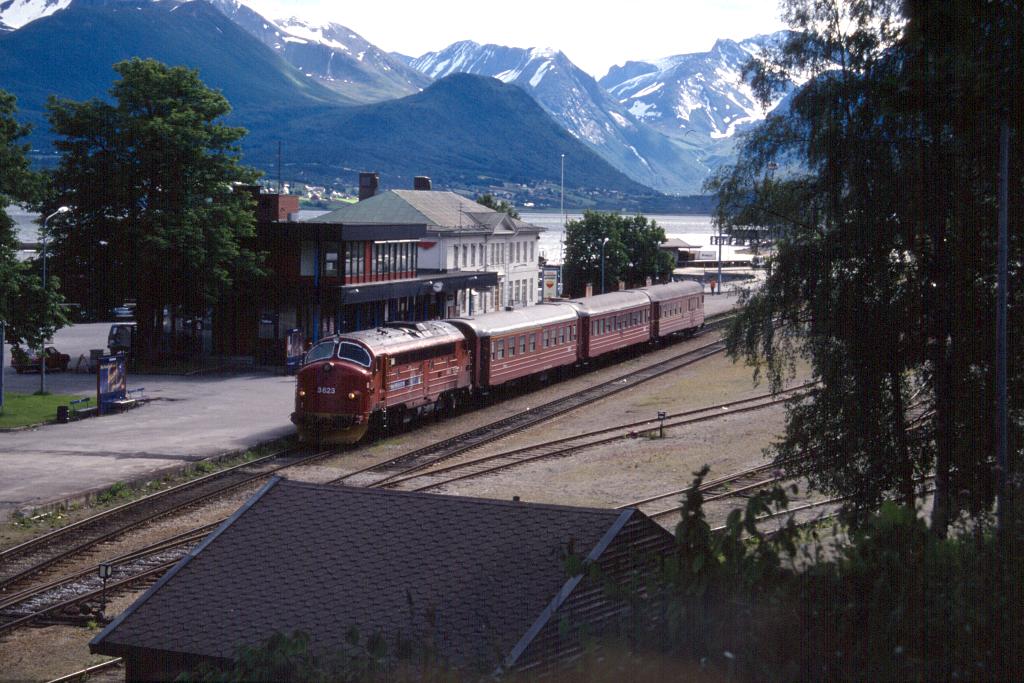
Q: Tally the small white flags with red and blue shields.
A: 0